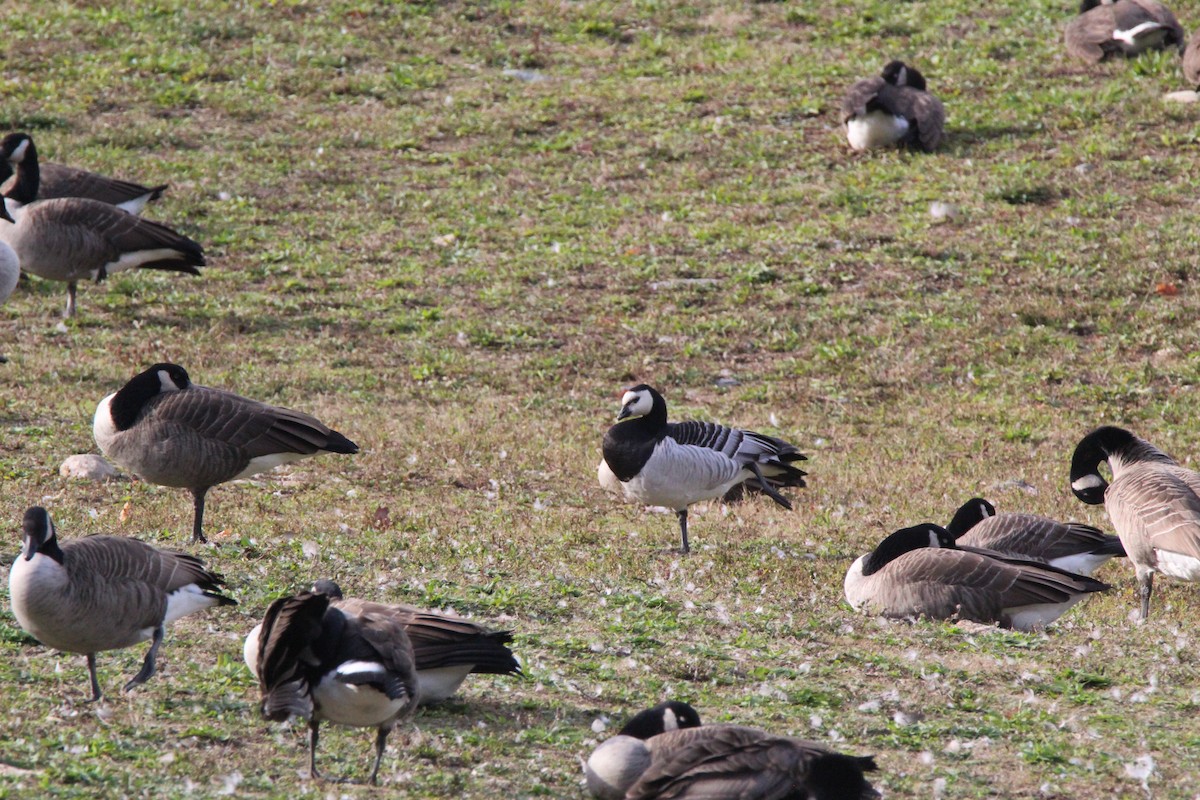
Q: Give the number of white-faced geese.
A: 1